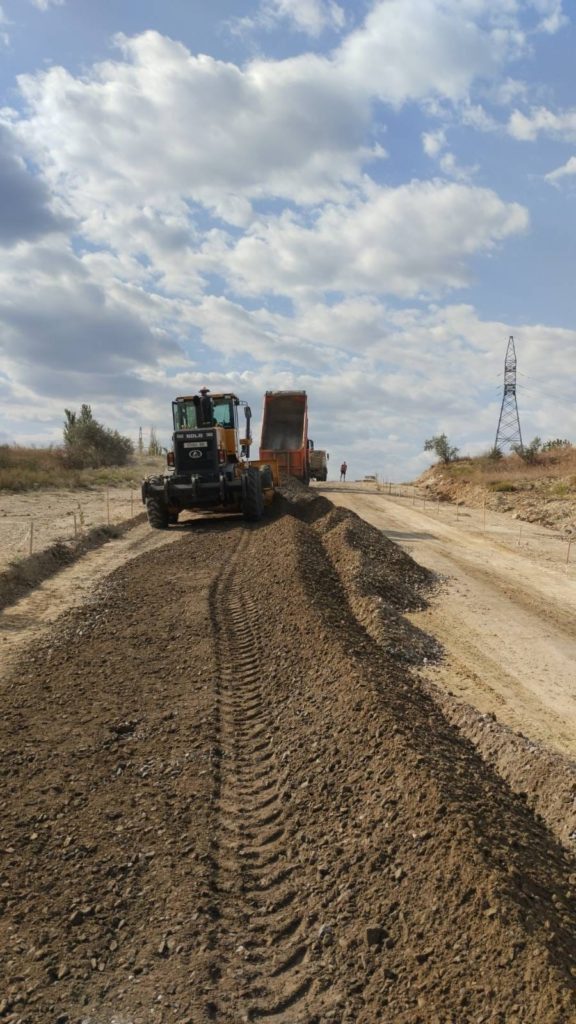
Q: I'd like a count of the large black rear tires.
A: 2